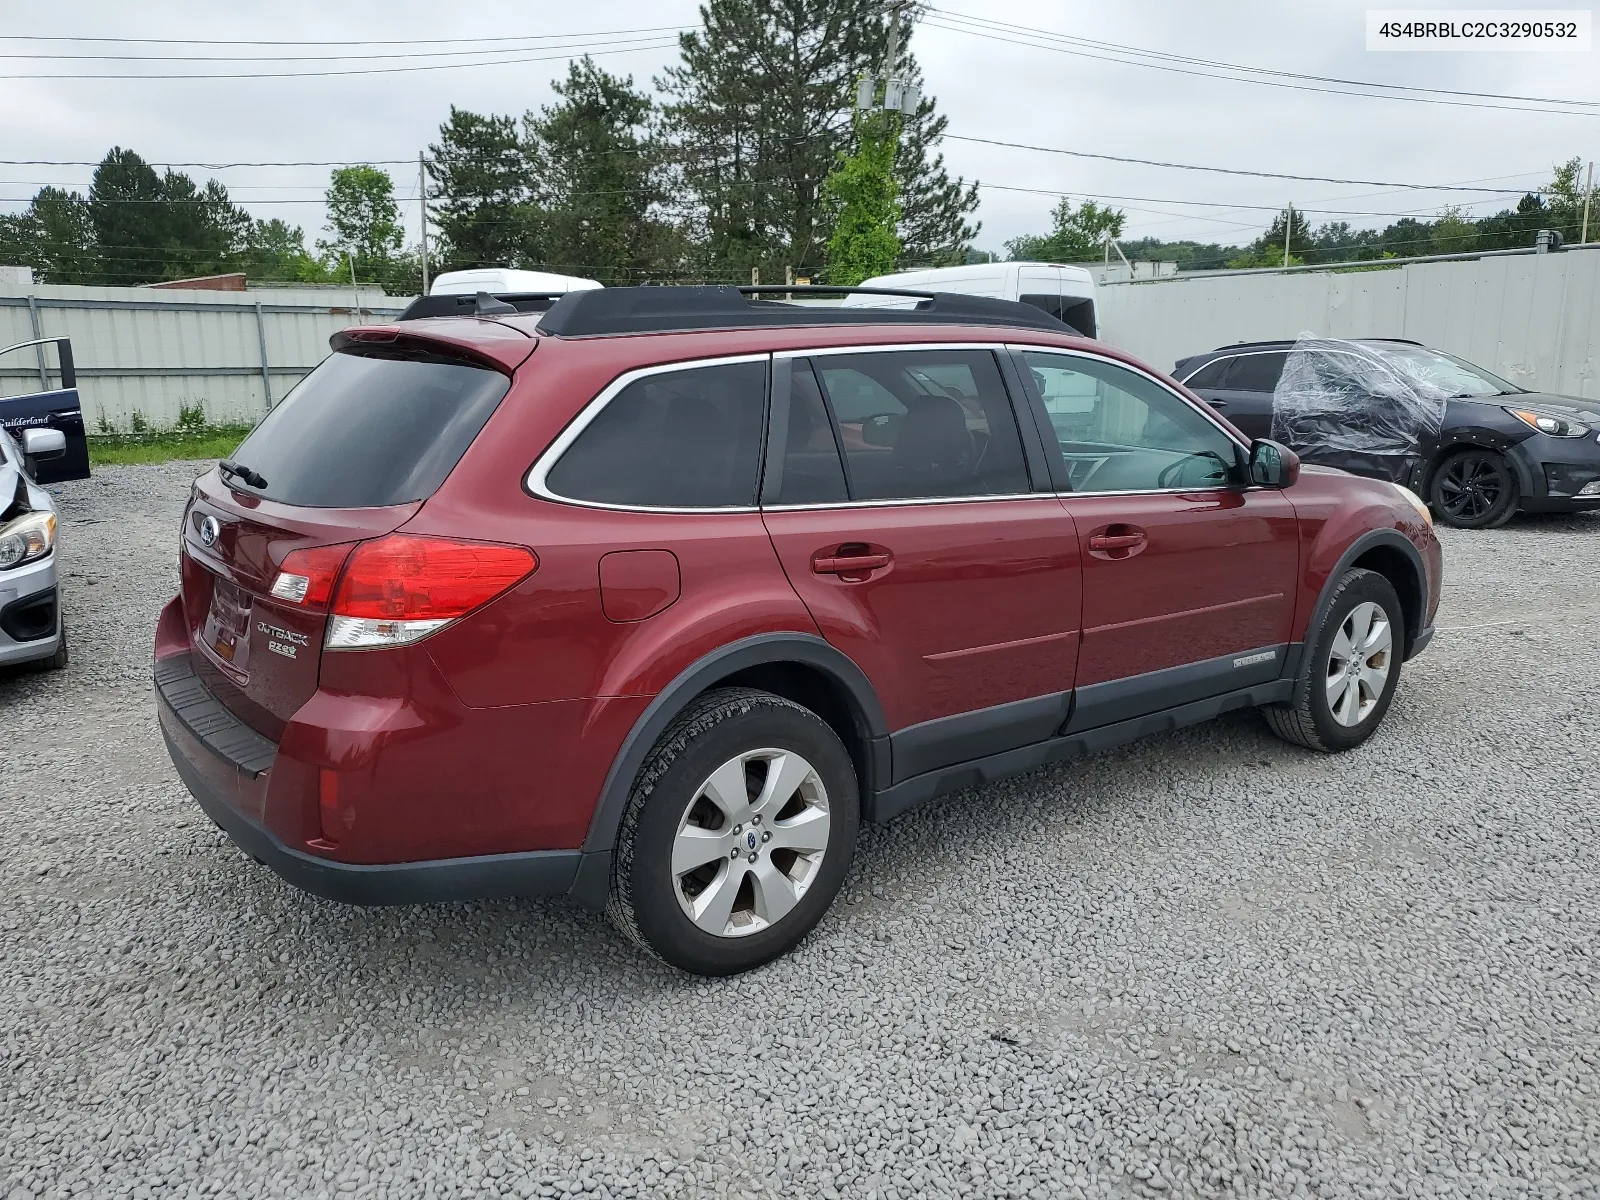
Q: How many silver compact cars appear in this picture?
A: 1